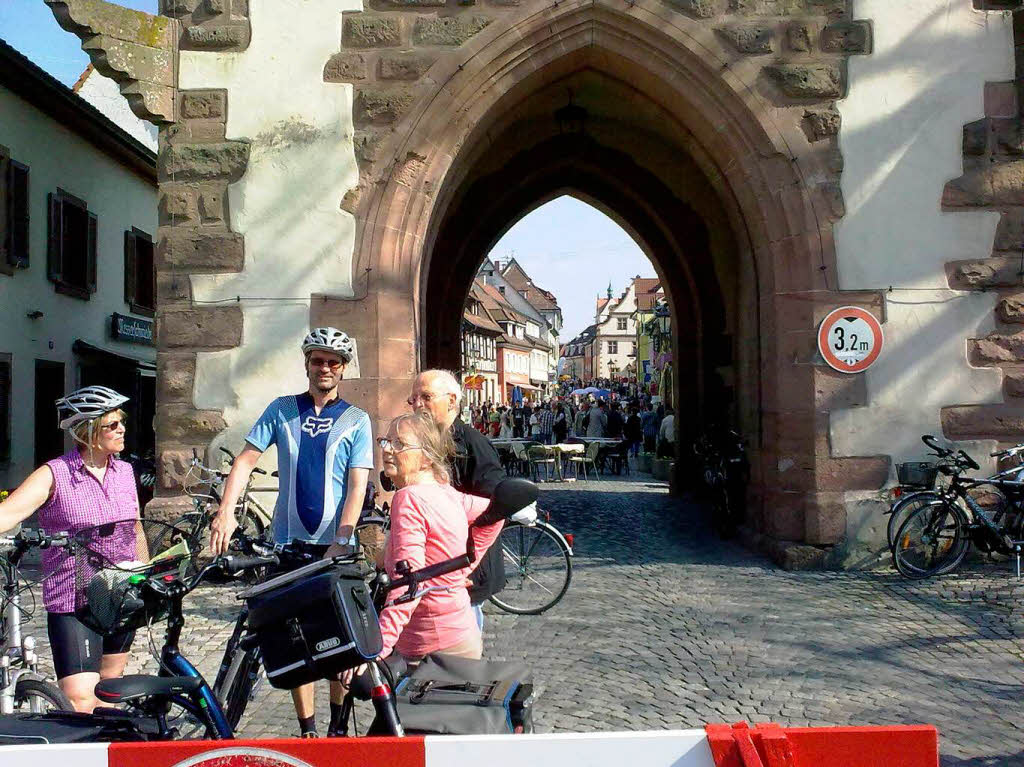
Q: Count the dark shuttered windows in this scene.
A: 3